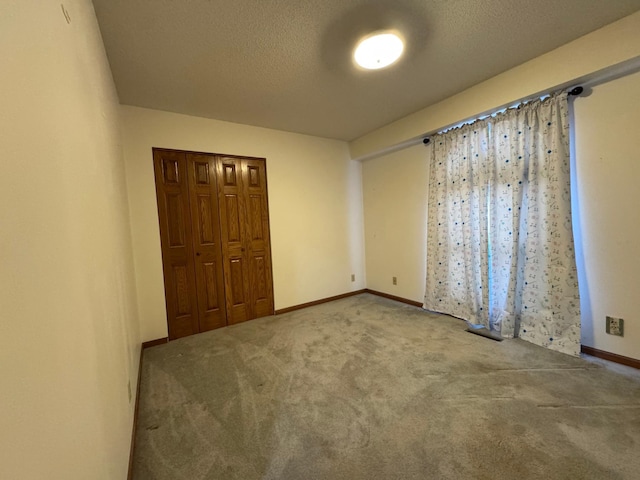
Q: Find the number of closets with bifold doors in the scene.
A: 1